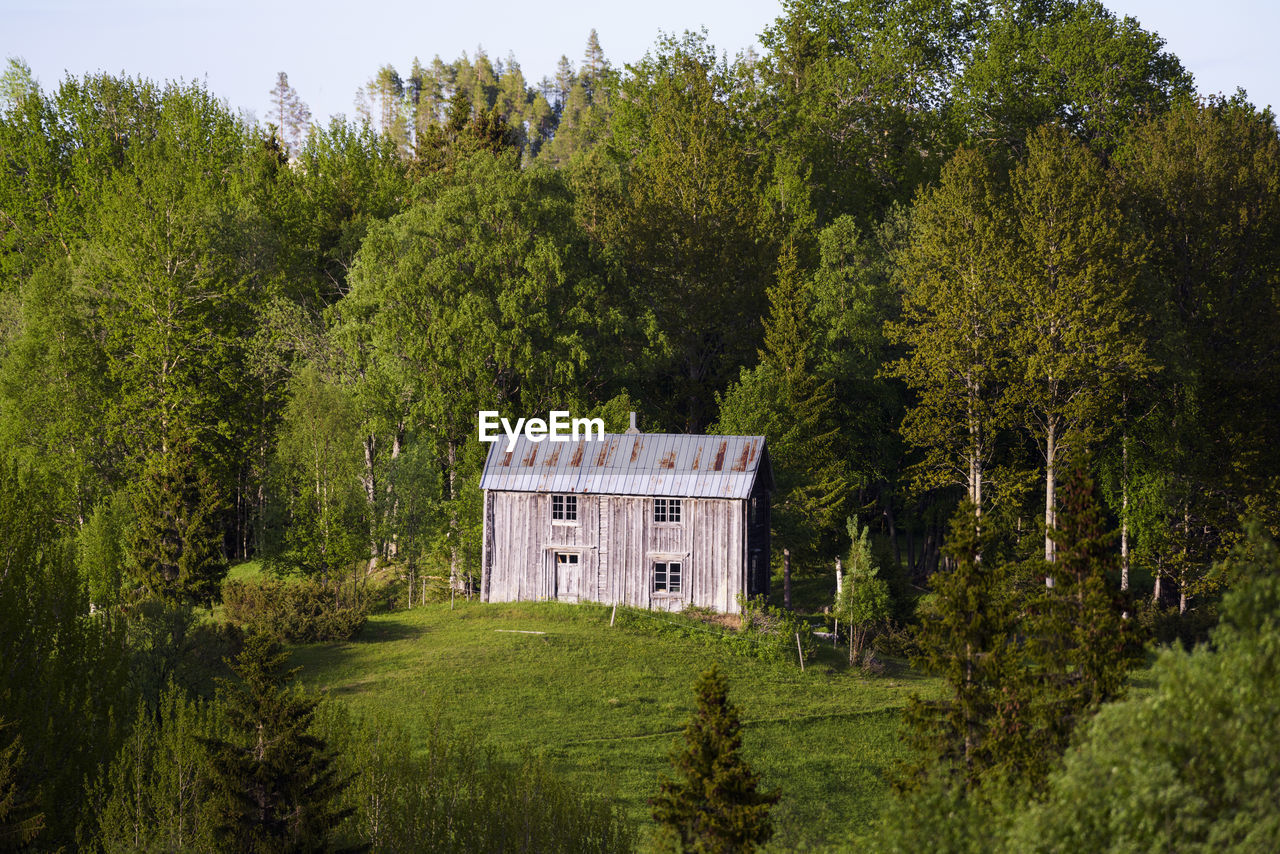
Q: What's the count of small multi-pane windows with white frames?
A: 3